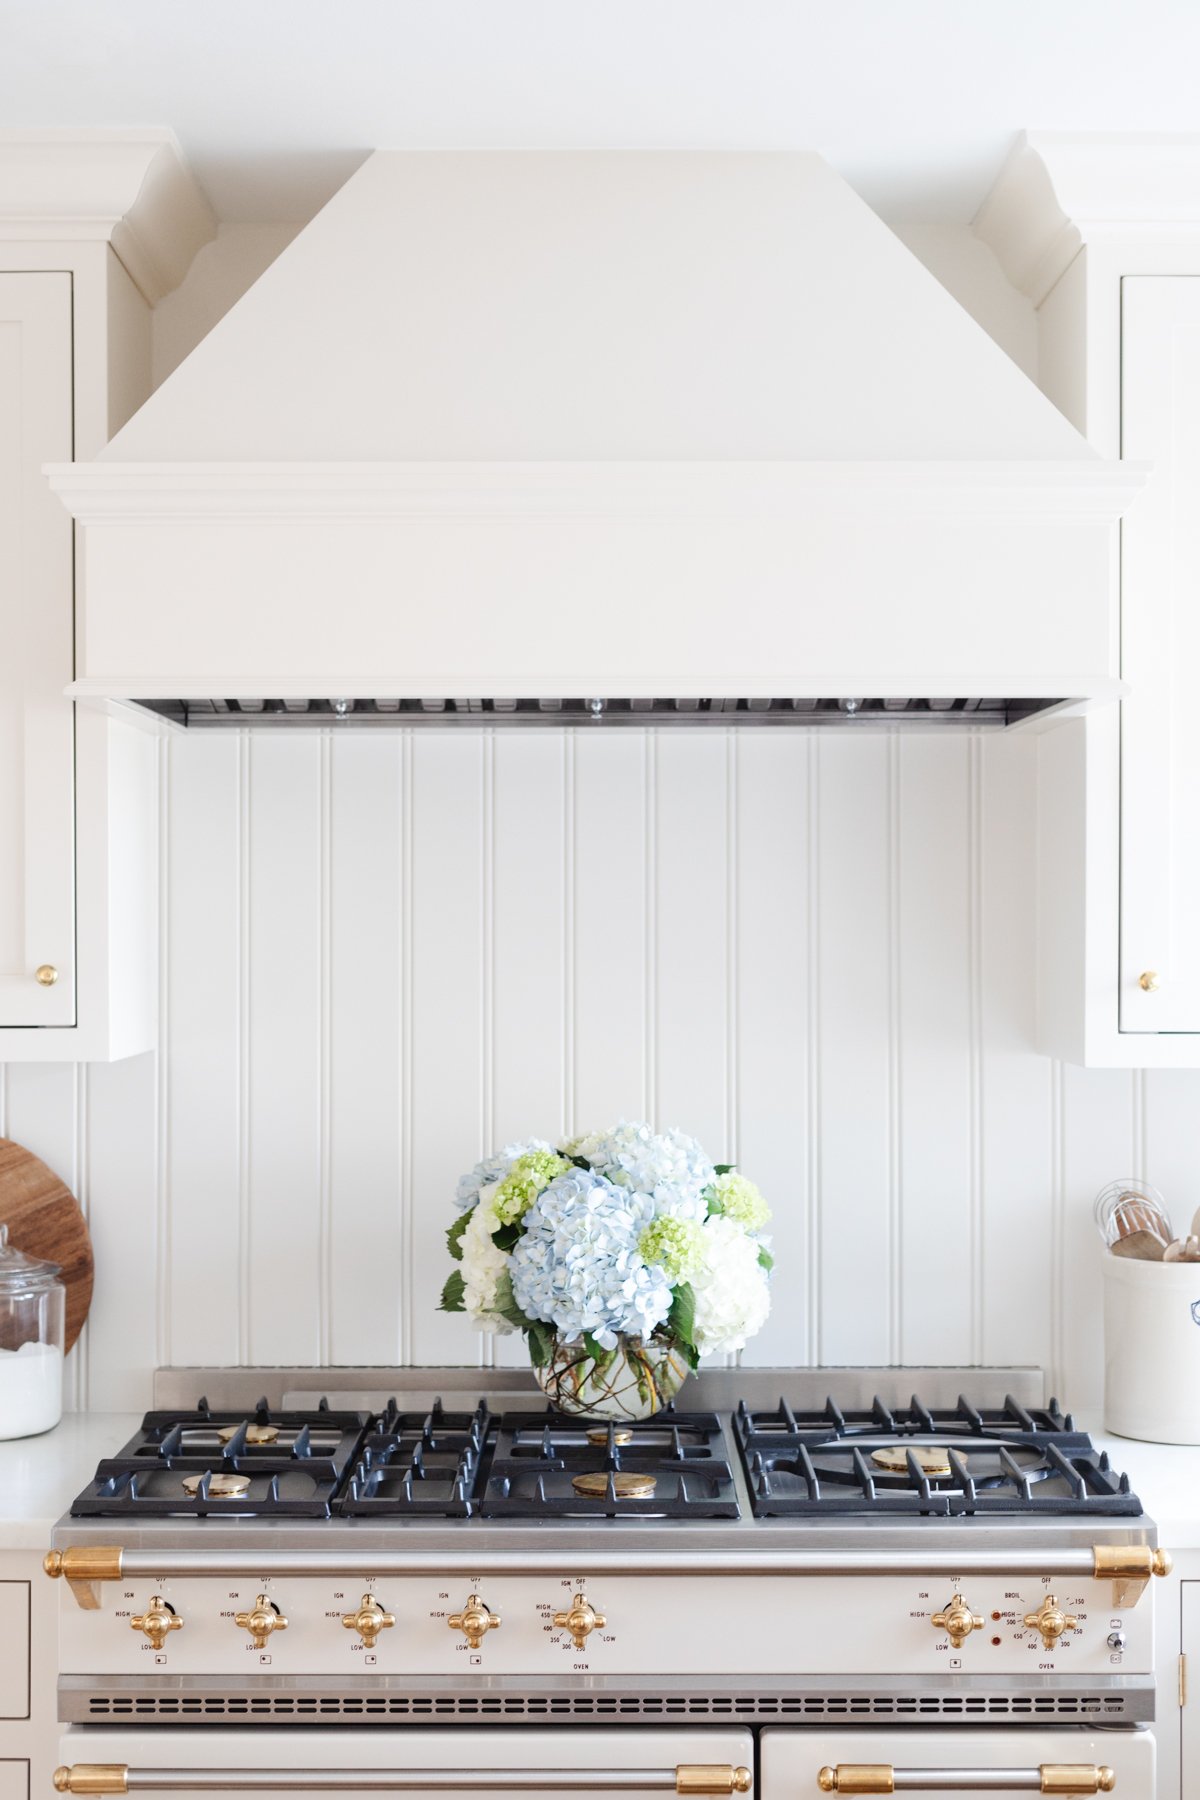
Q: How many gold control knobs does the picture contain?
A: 7